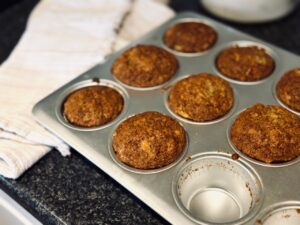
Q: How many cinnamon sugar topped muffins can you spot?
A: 8